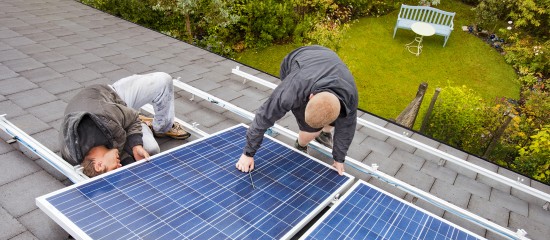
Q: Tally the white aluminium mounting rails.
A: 4